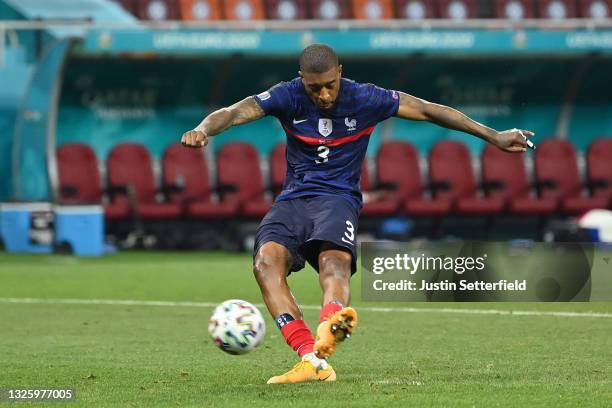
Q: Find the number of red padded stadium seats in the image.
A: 11